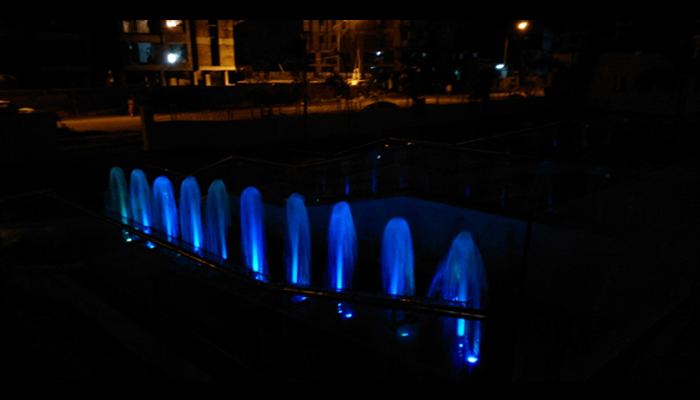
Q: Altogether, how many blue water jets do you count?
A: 10